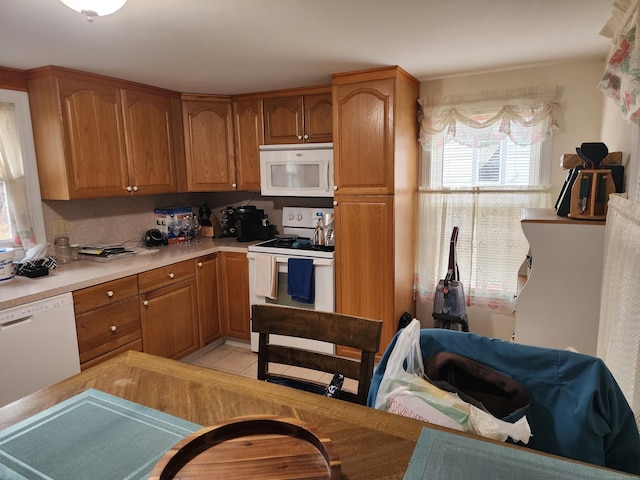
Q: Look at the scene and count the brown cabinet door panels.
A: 11